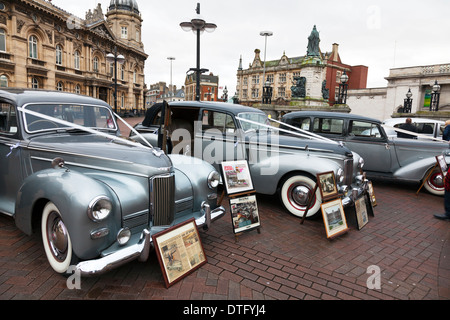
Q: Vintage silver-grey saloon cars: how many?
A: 3